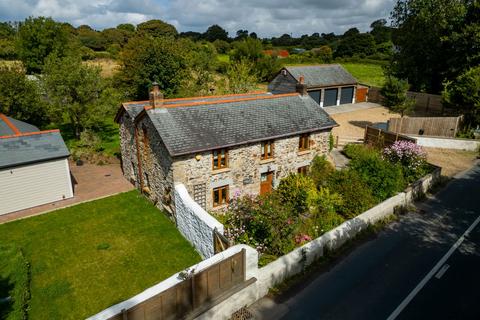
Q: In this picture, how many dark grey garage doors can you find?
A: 3